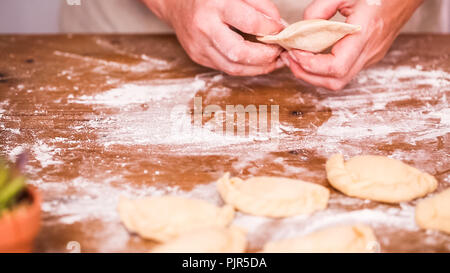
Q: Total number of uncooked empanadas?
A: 7